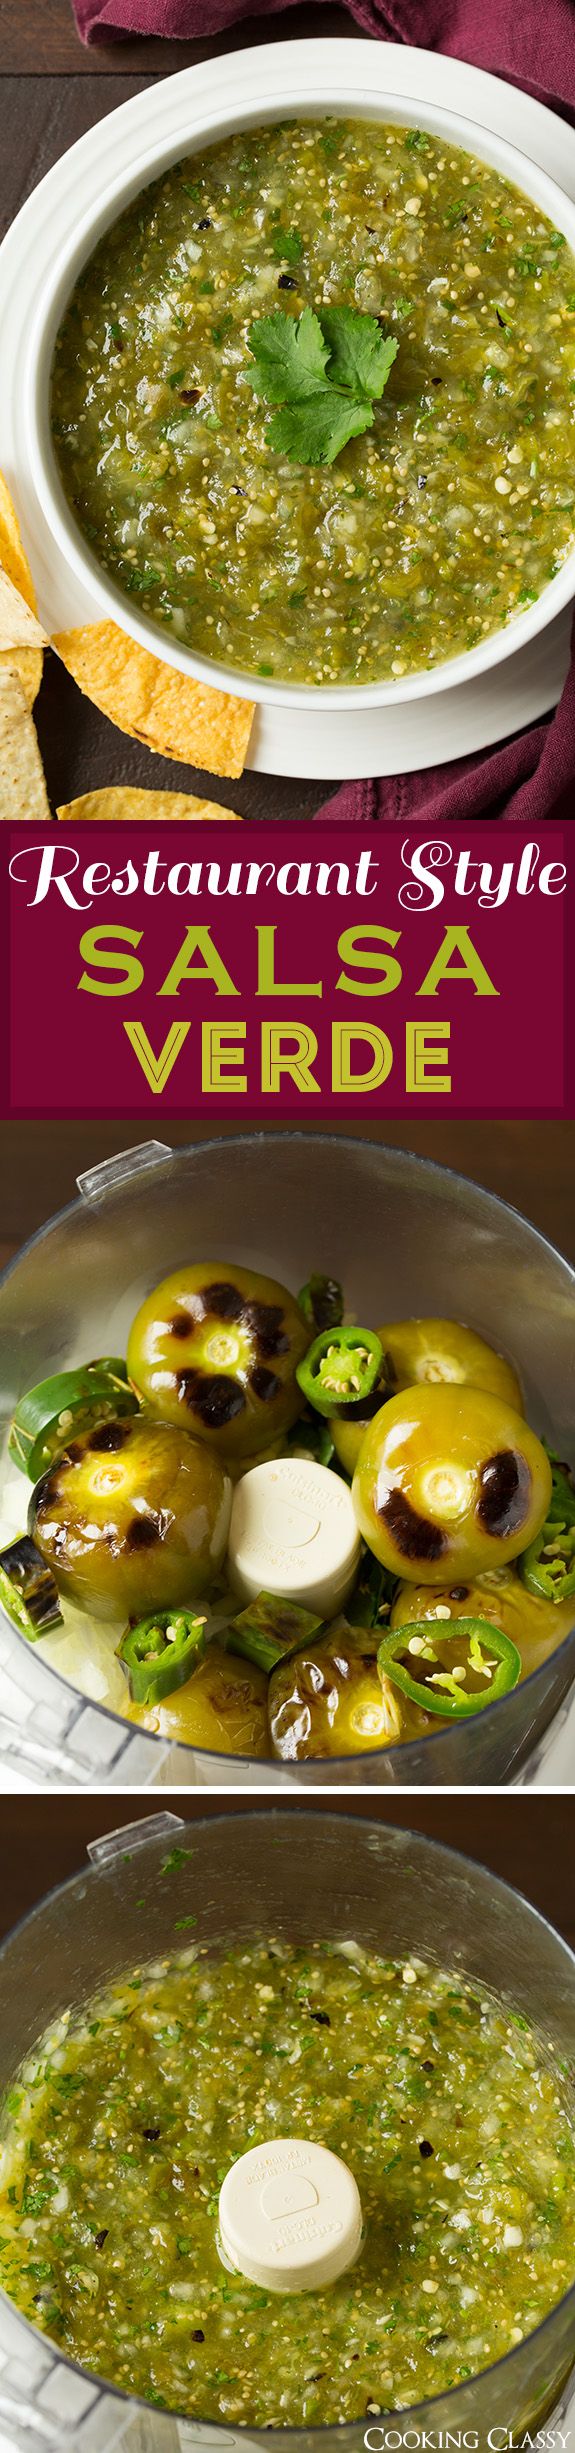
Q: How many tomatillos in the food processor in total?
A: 7